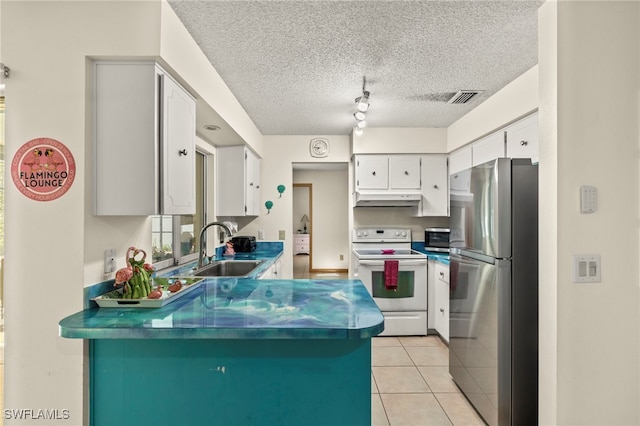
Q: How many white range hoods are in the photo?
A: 1